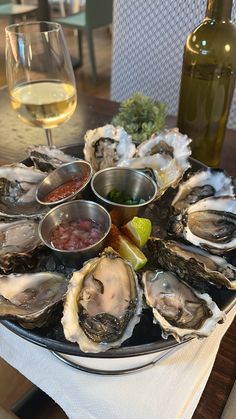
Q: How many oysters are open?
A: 12